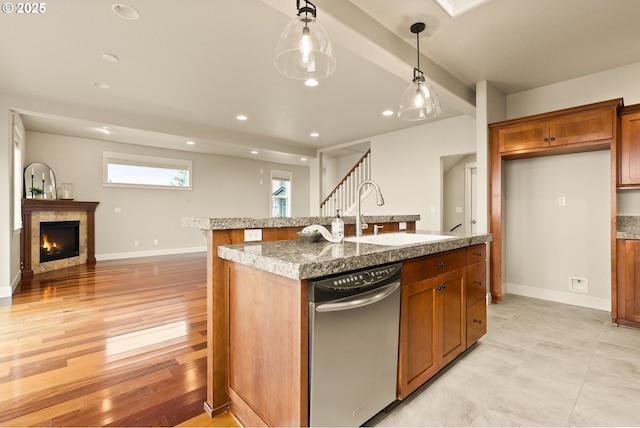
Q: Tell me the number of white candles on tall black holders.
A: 2